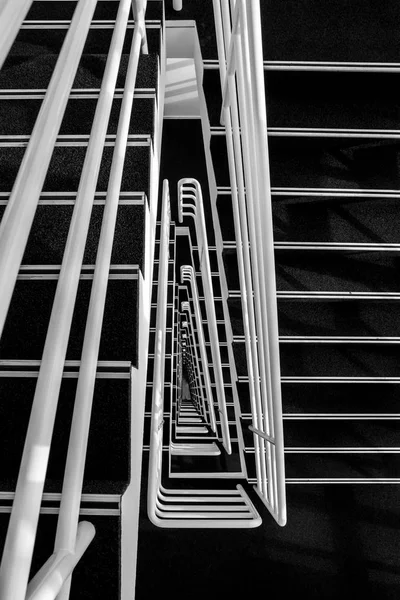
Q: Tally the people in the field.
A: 0